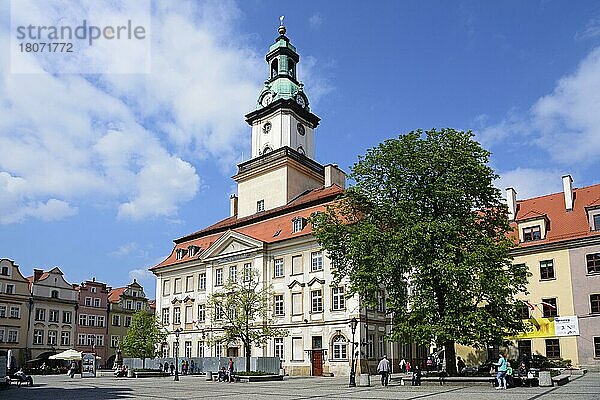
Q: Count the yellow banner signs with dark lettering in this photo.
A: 1